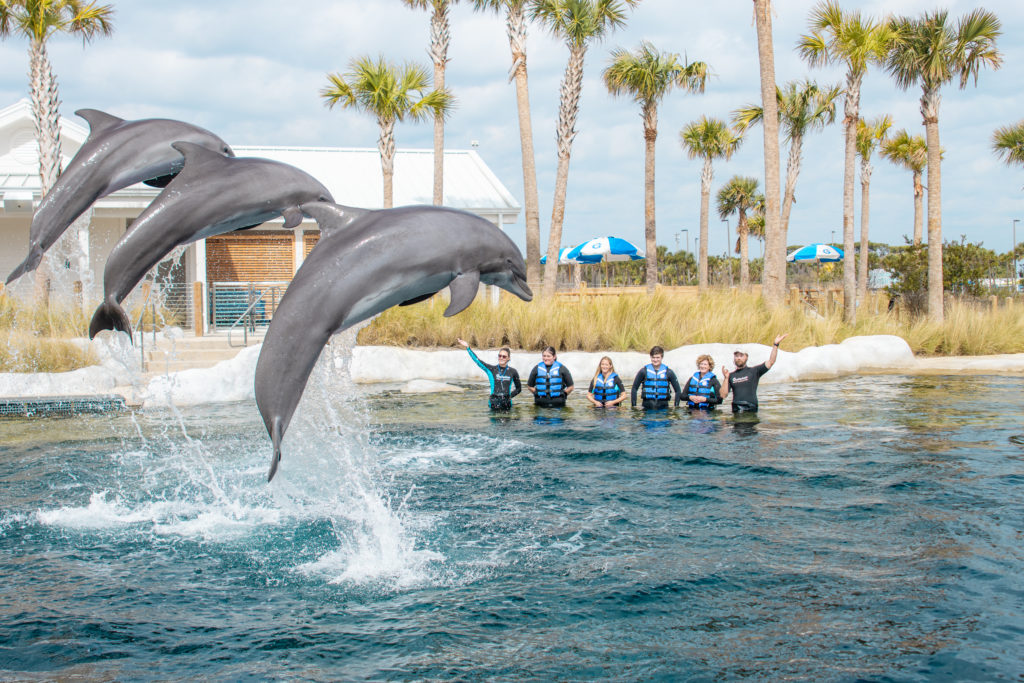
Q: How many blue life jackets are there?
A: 4